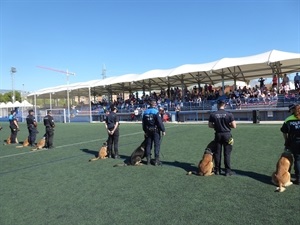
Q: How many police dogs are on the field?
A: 7